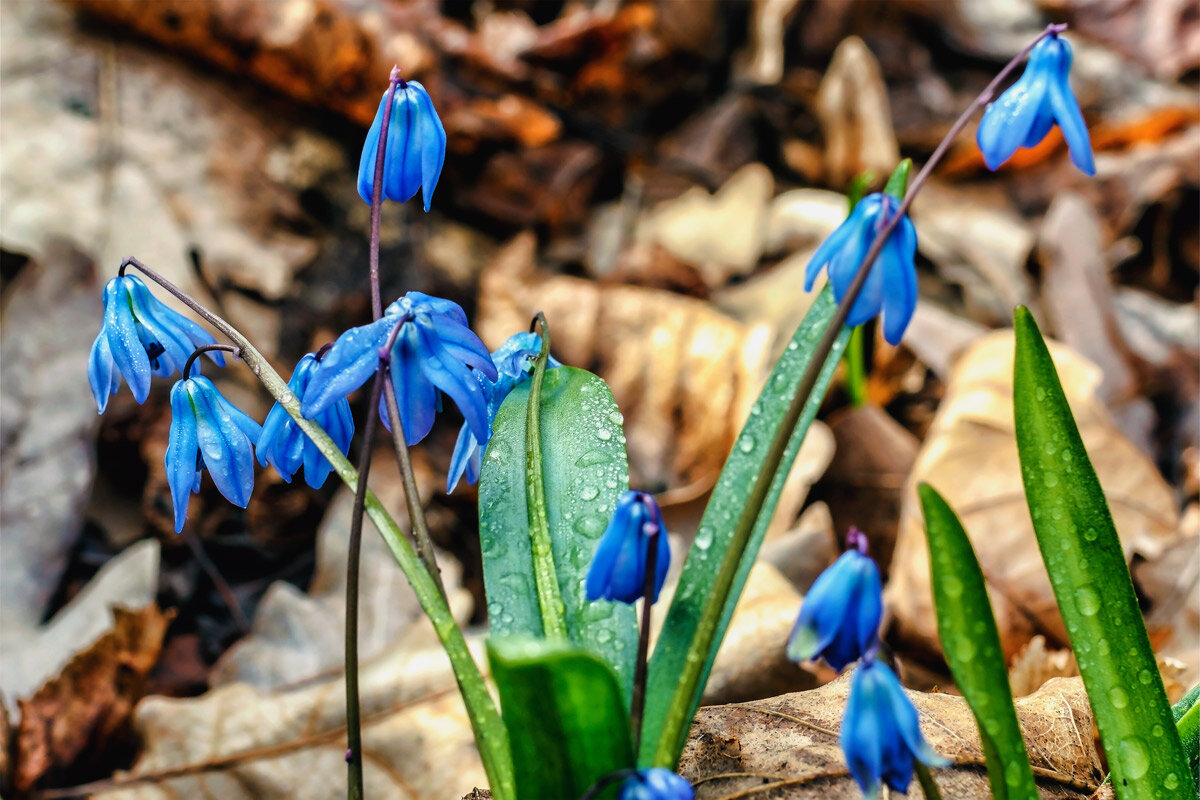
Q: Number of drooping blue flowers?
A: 12